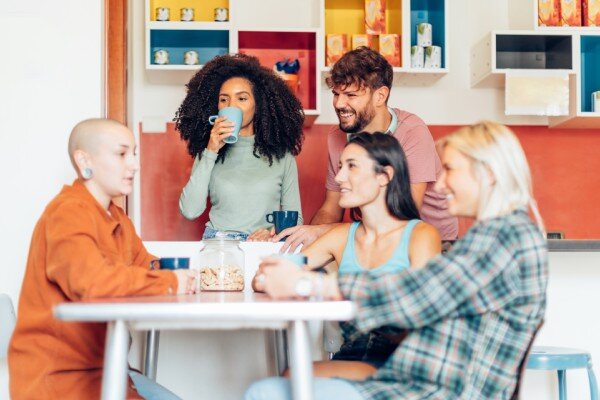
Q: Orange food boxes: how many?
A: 7